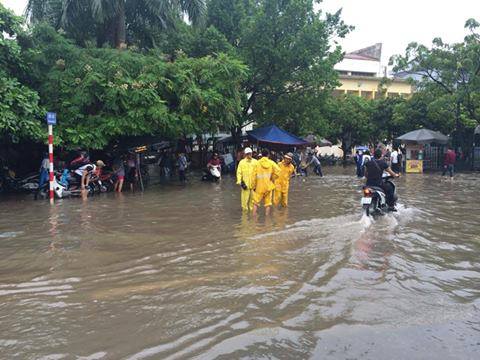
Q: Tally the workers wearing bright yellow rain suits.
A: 3